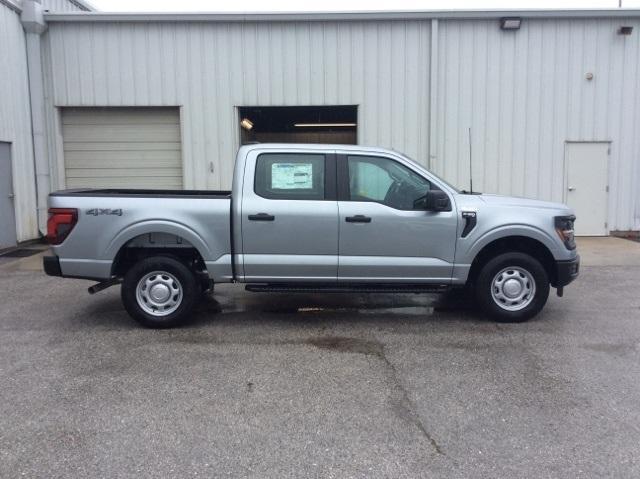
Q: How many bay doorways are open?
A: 1